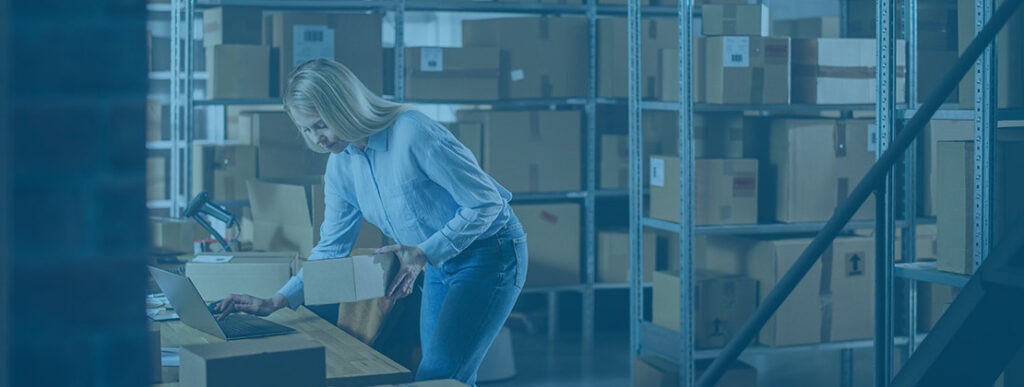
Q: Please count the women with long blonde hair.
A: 1